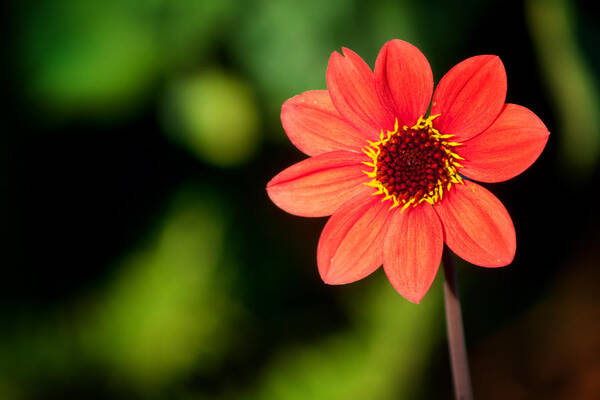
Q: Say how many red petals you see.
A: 9